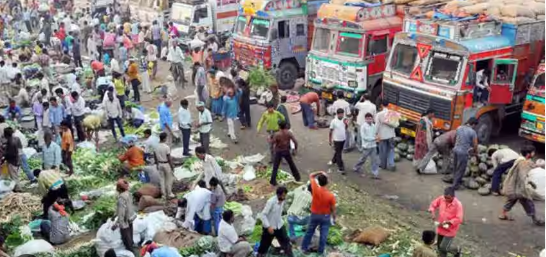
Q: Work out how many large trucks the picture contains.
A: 5